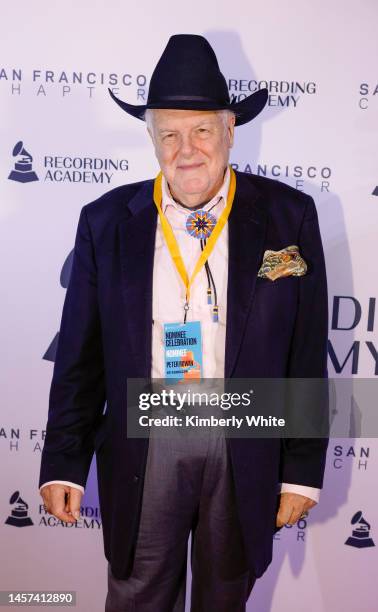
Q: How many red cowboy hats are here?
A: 0